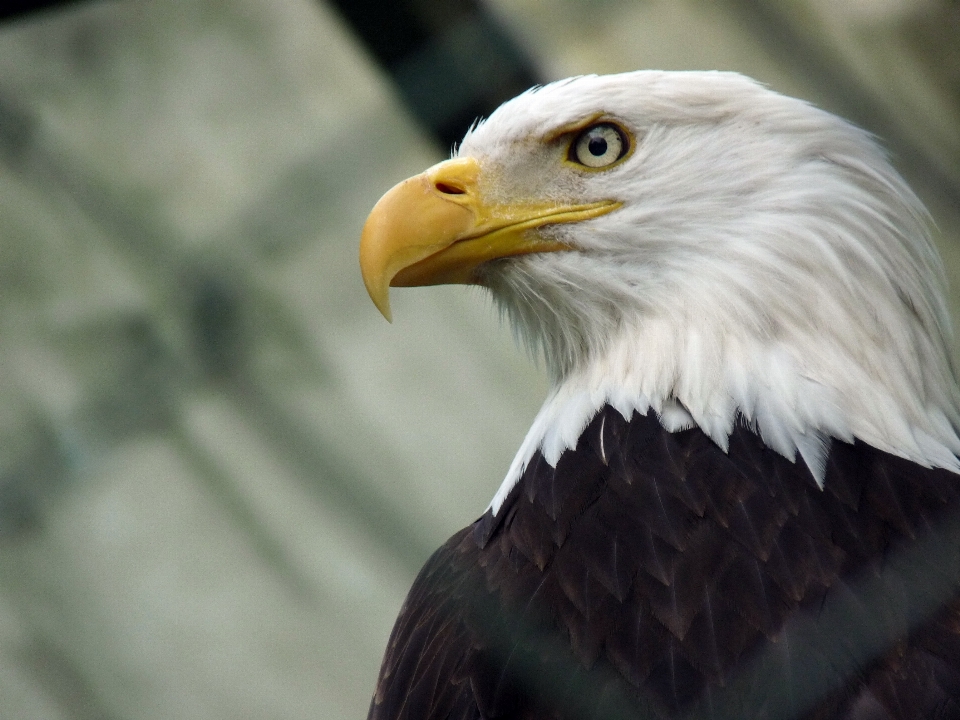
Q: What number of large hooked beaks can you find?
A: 1